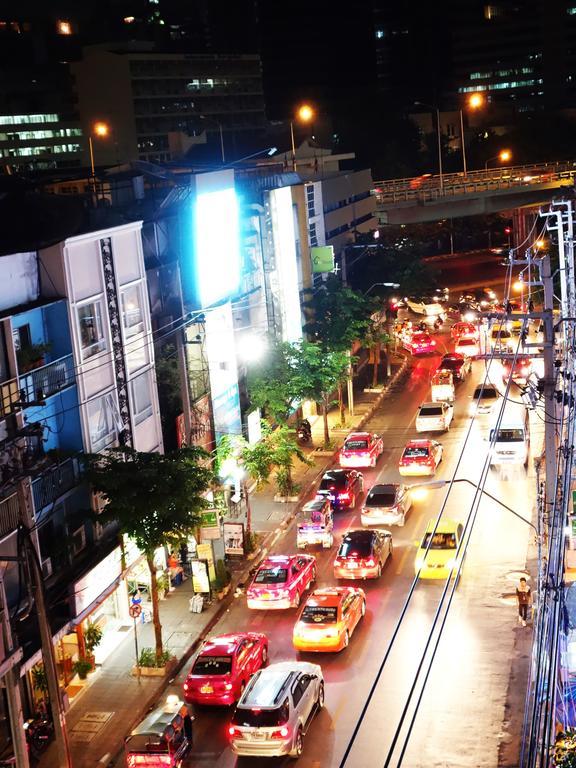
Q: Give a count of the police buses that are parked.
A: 0